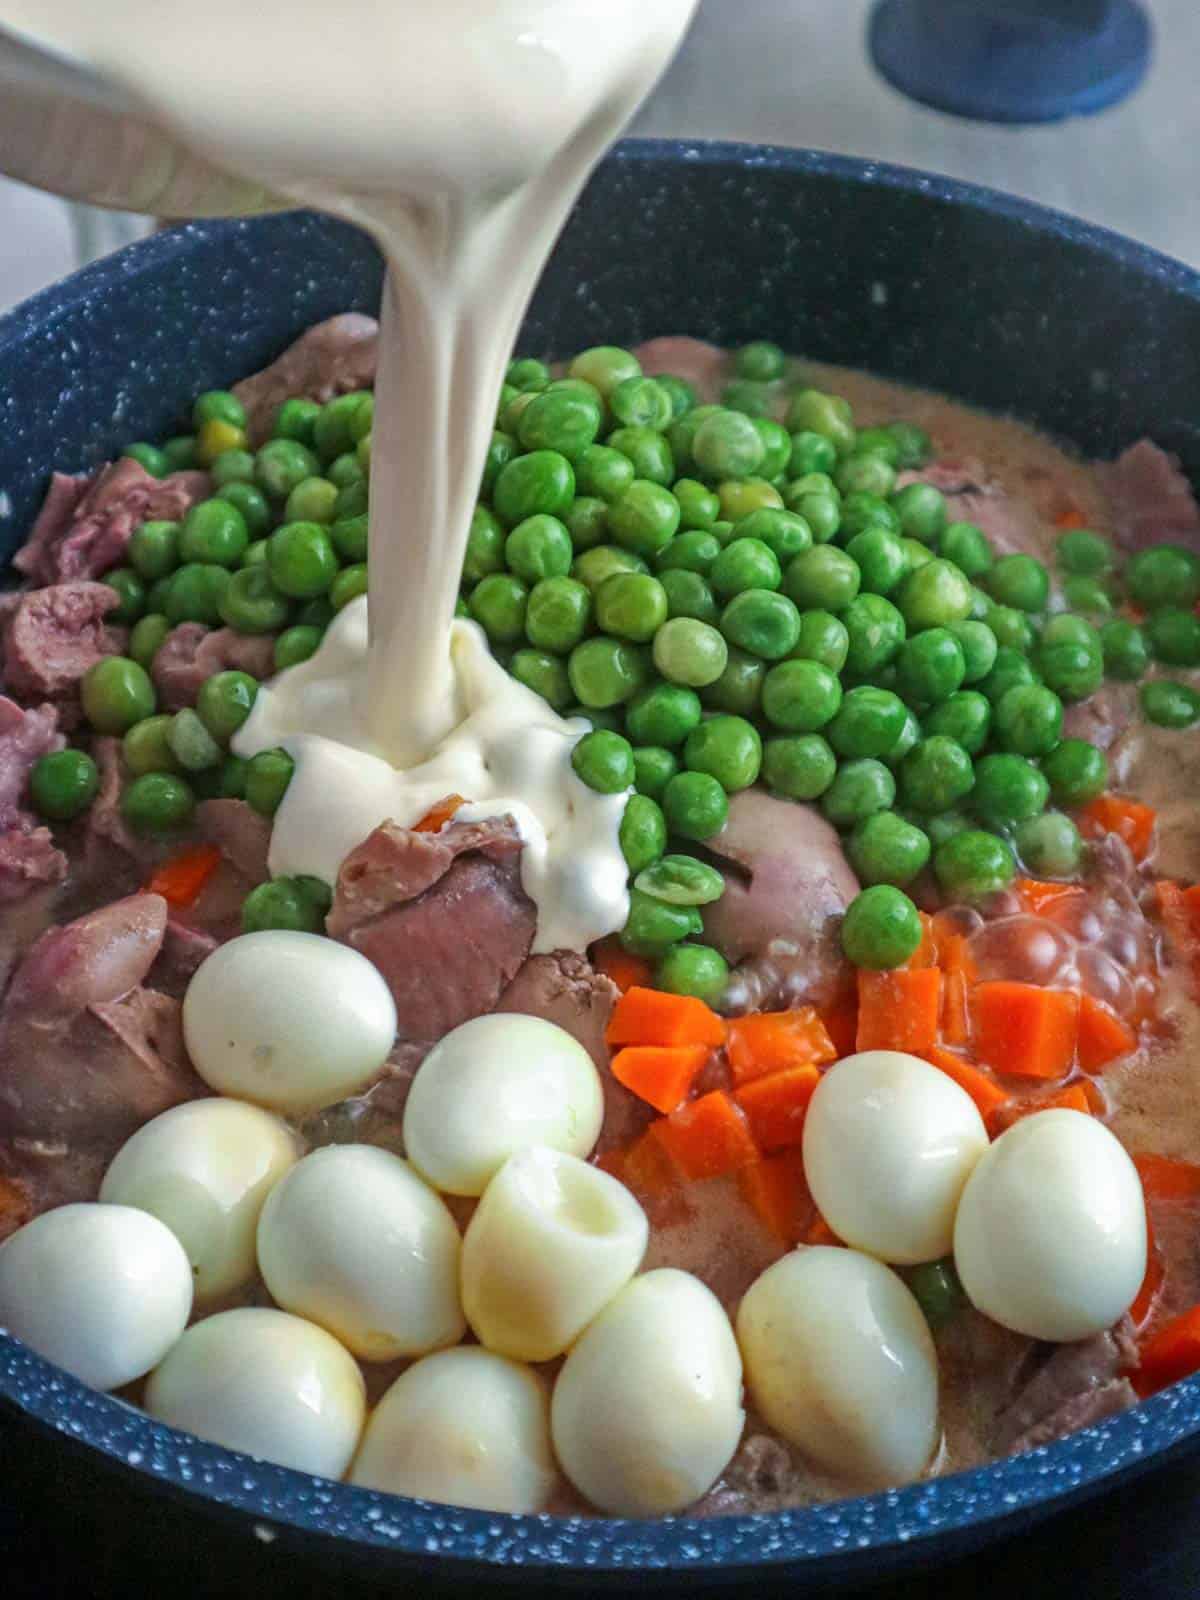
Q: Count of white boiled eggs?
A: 12